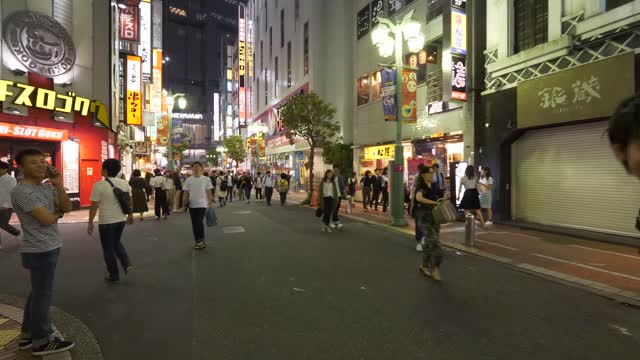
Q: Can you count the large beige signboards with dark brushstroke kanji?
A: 1